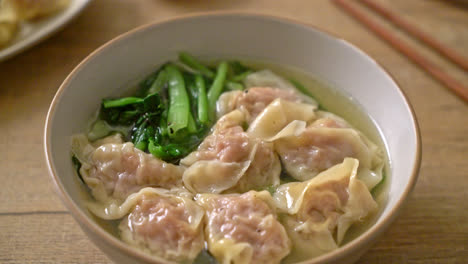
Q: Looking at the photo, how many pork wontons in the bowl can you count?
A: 7